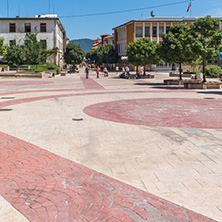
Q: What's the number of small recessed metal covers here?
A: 4